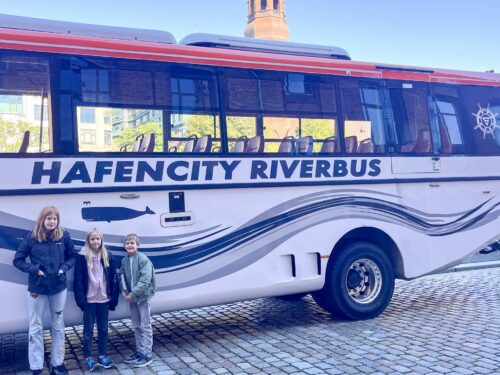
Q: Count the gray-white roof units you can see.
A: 2